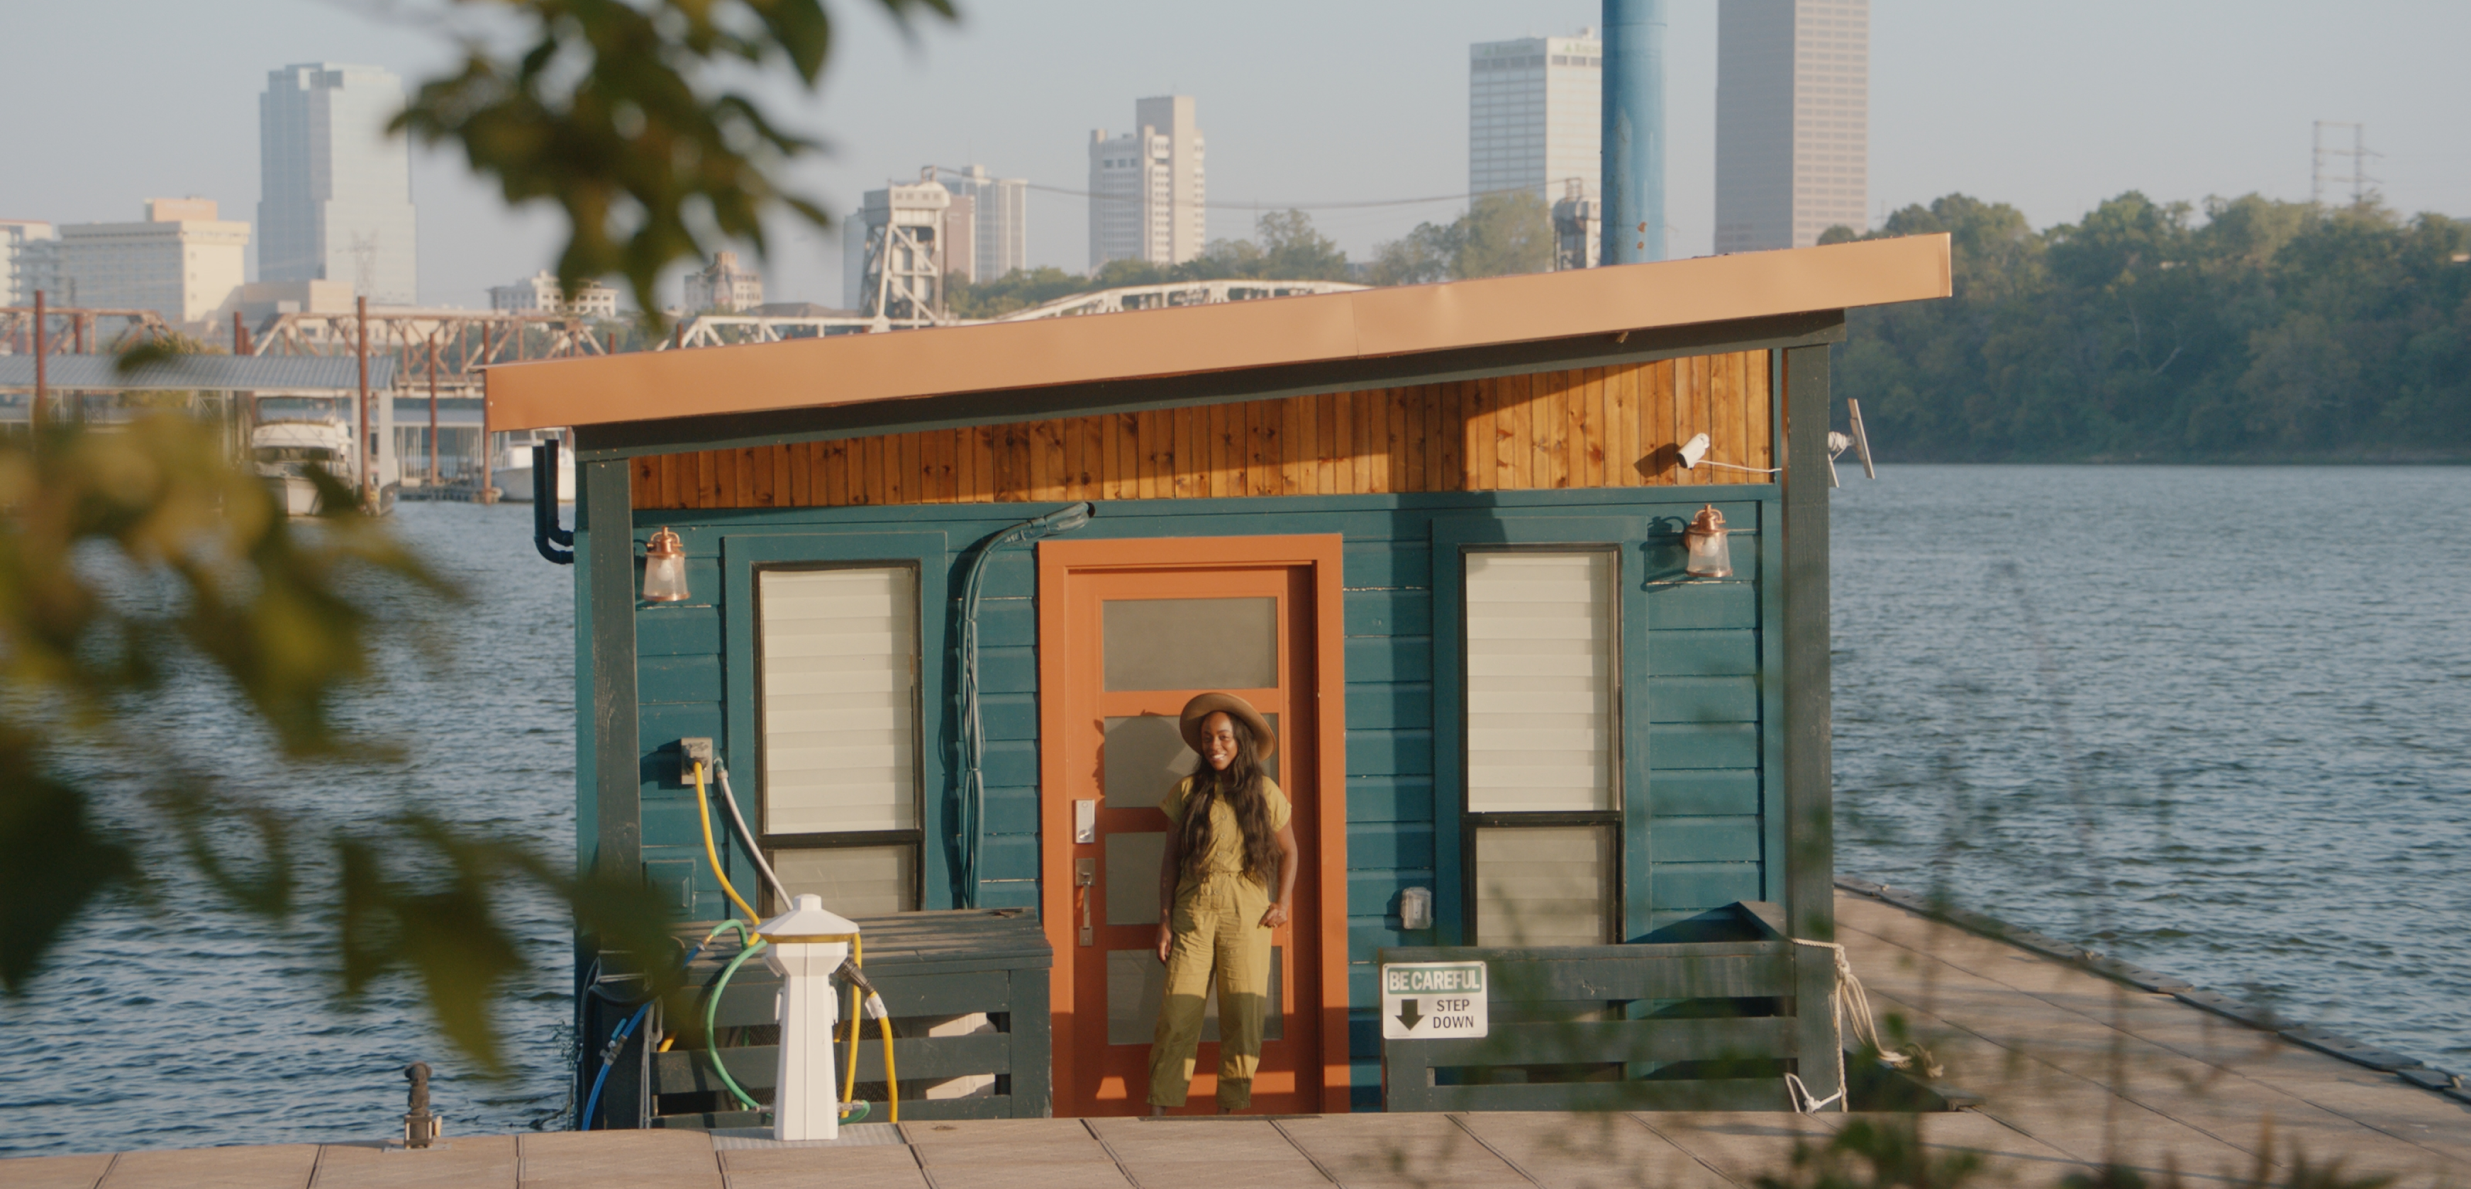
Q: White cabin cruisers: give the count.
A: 2